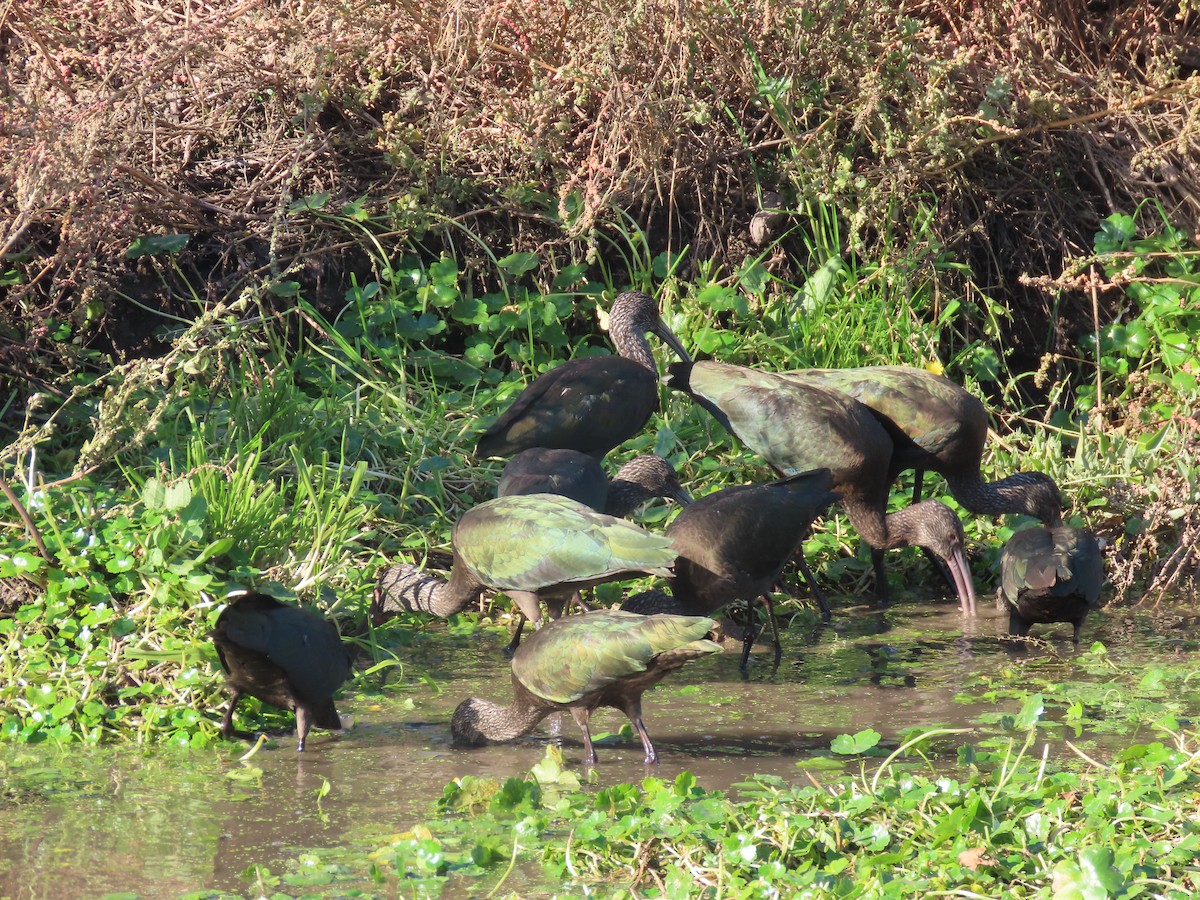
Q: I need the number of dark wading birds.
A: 9